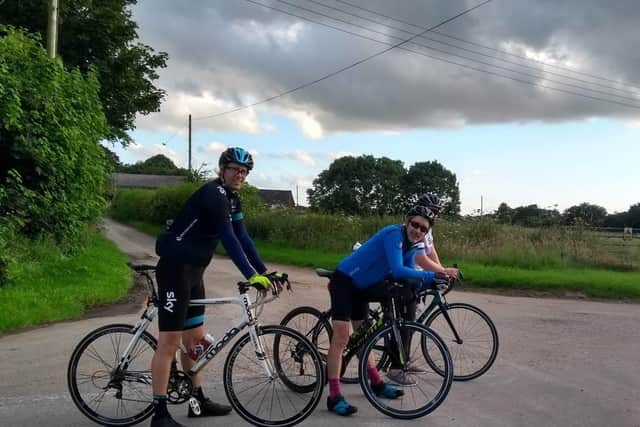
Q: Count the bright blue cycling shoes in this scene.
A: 2